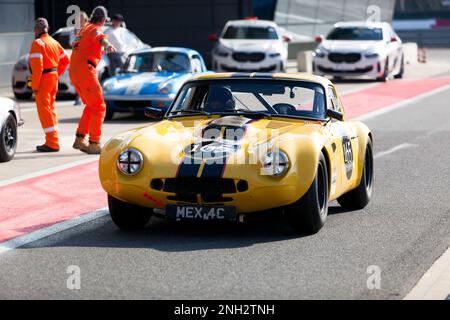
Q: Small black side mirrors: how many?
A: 2